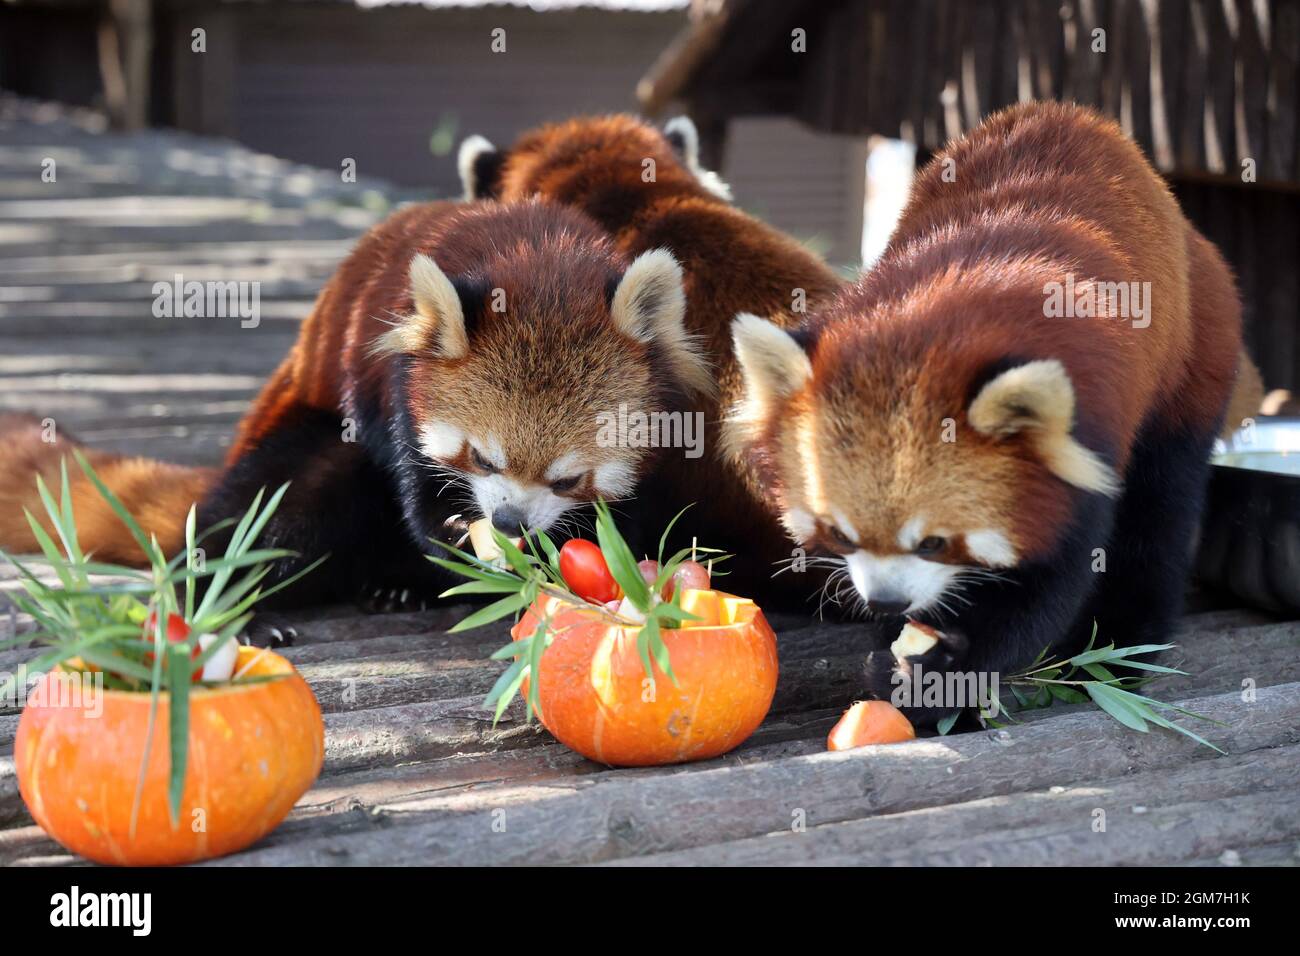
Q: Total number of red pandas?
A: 3